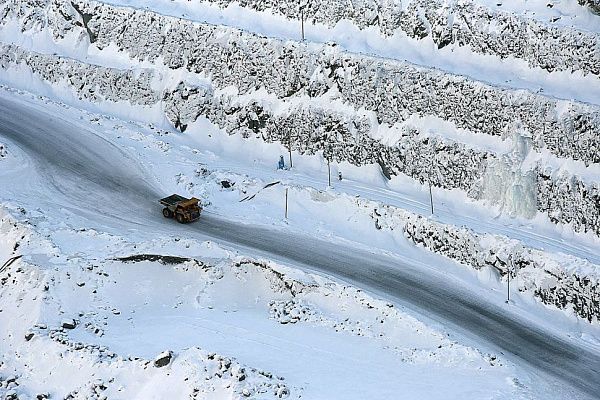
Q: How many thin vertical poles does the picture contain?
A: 6